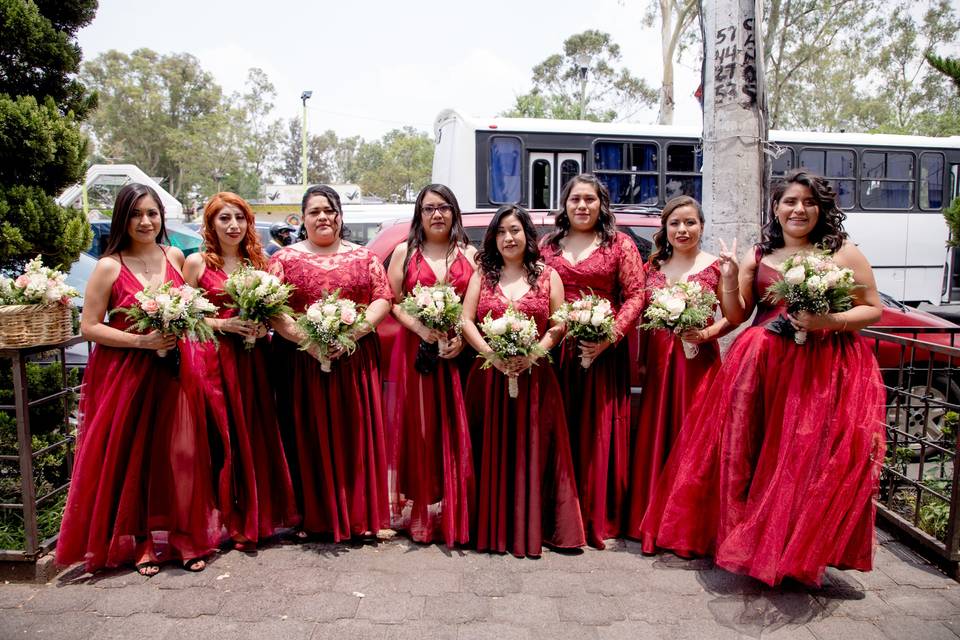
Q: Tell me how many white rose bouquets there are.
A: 8